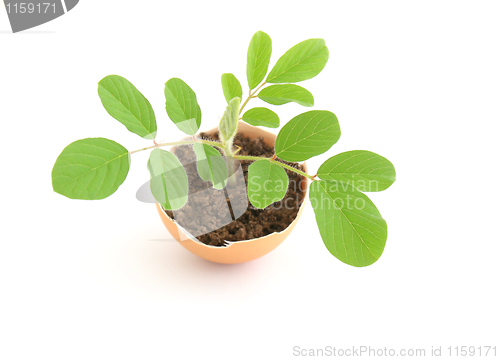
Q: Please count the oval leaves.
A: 14